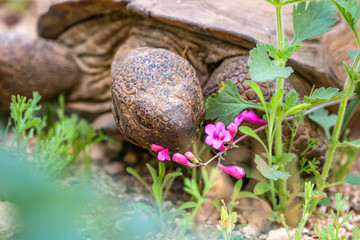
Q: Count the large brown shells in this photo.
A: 1